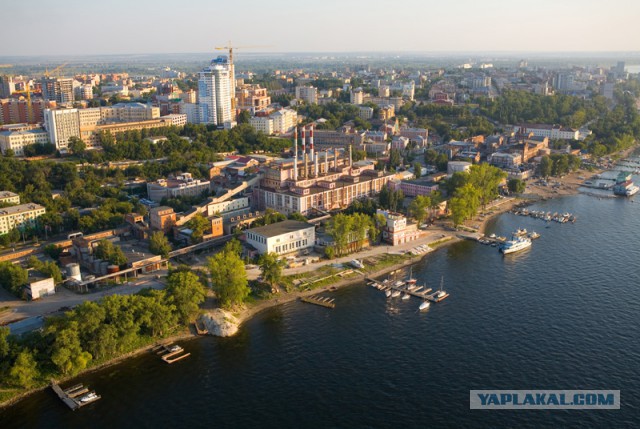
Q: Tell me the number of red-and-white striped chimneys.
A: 3